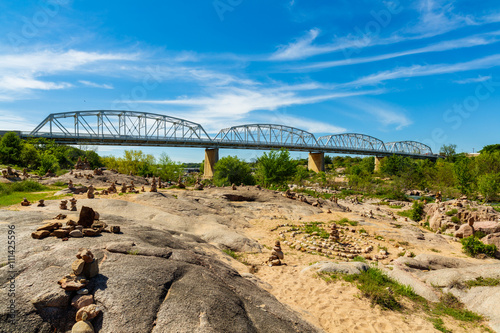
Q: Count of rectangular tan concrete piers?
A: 3